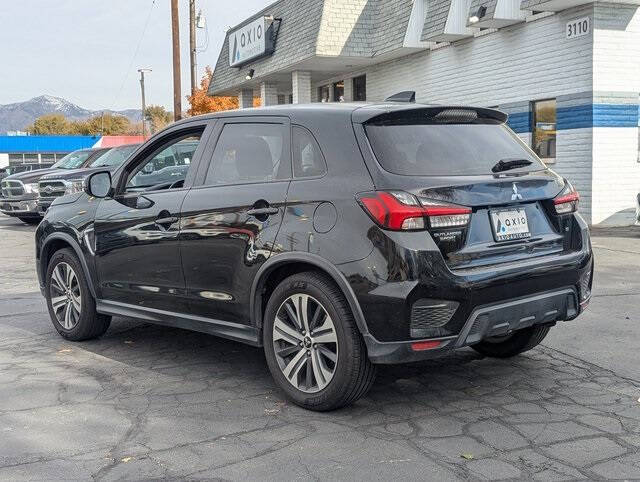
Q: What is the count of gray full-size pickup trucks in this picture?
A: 2